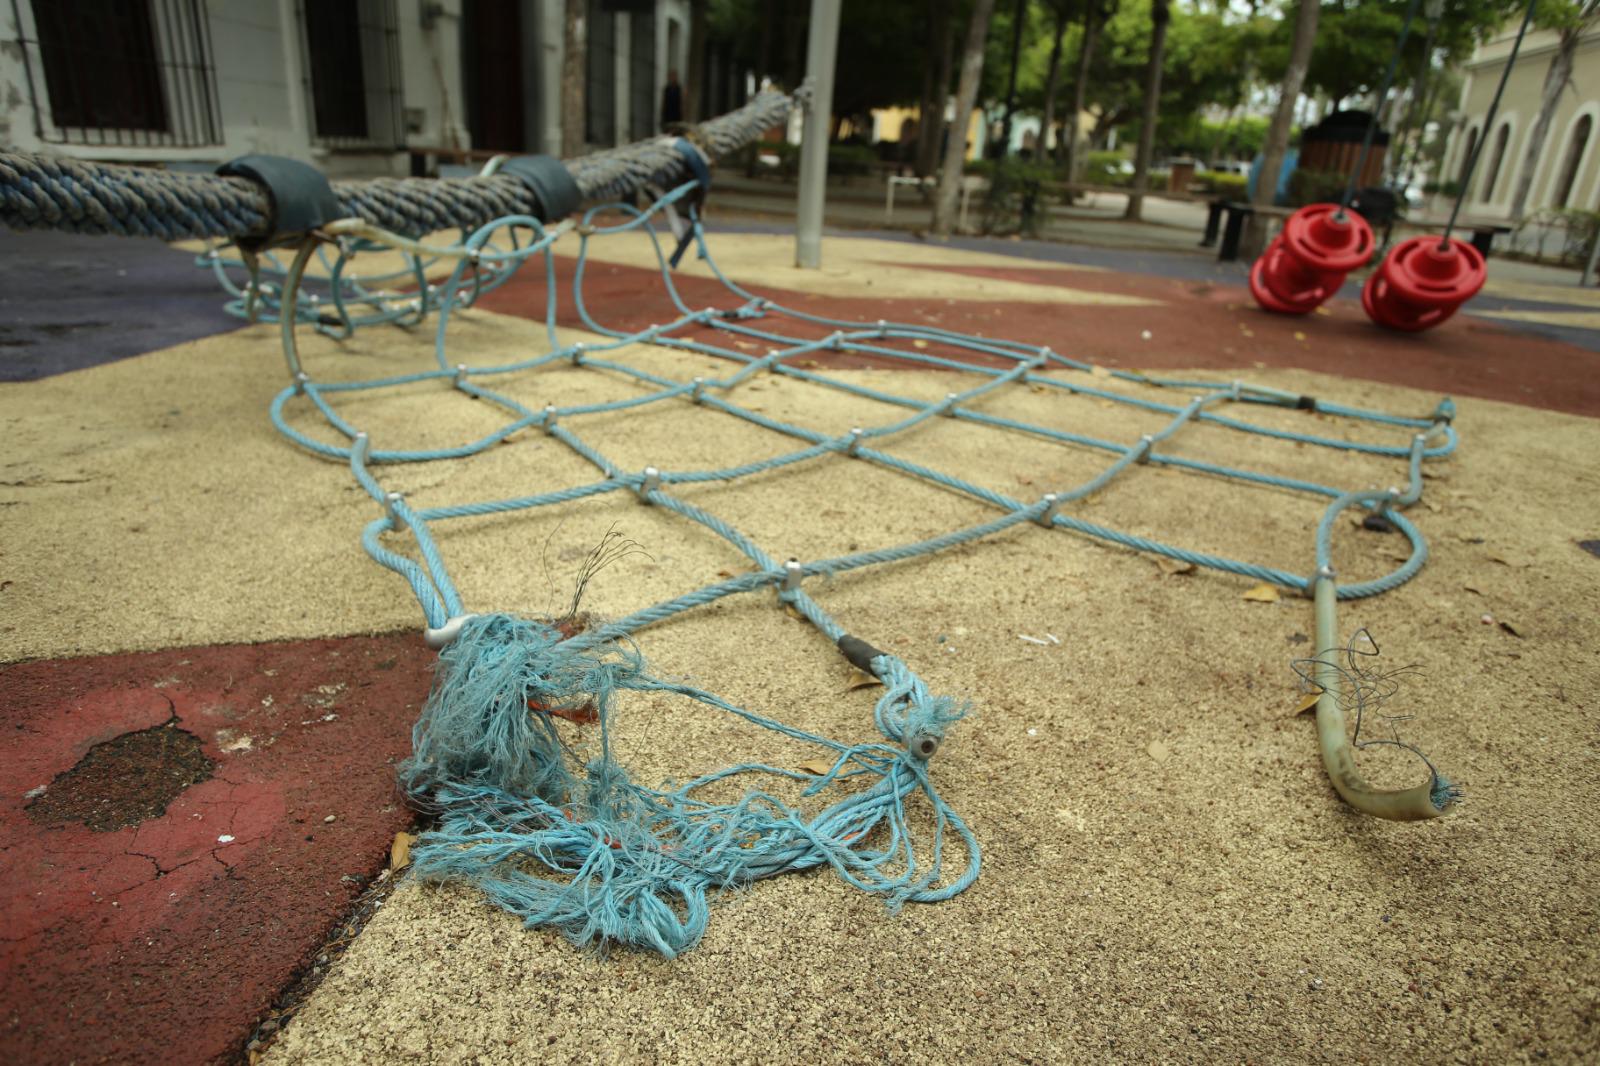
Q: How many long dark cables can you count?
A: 2